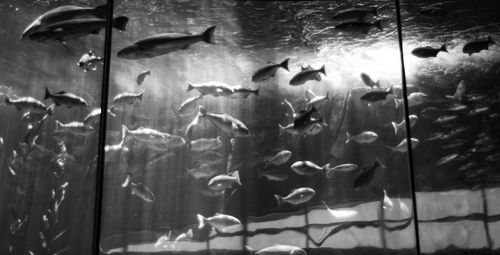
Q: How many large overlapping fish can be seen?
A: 2